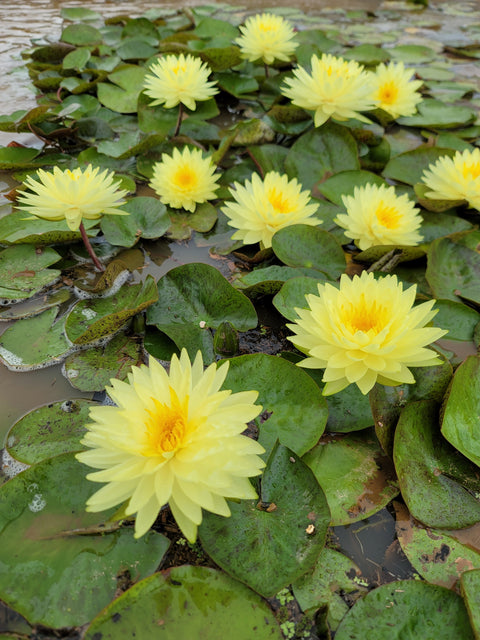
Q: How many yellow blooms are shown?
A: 11